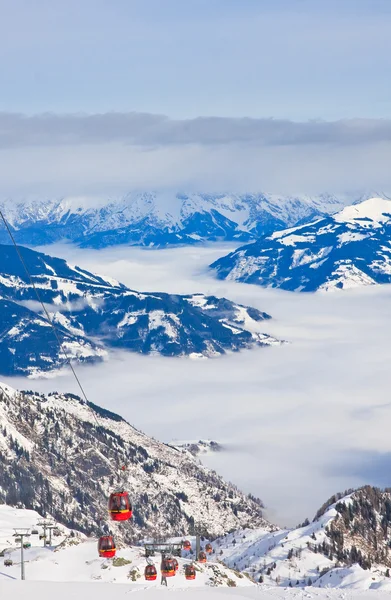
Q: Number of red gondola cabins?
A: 9